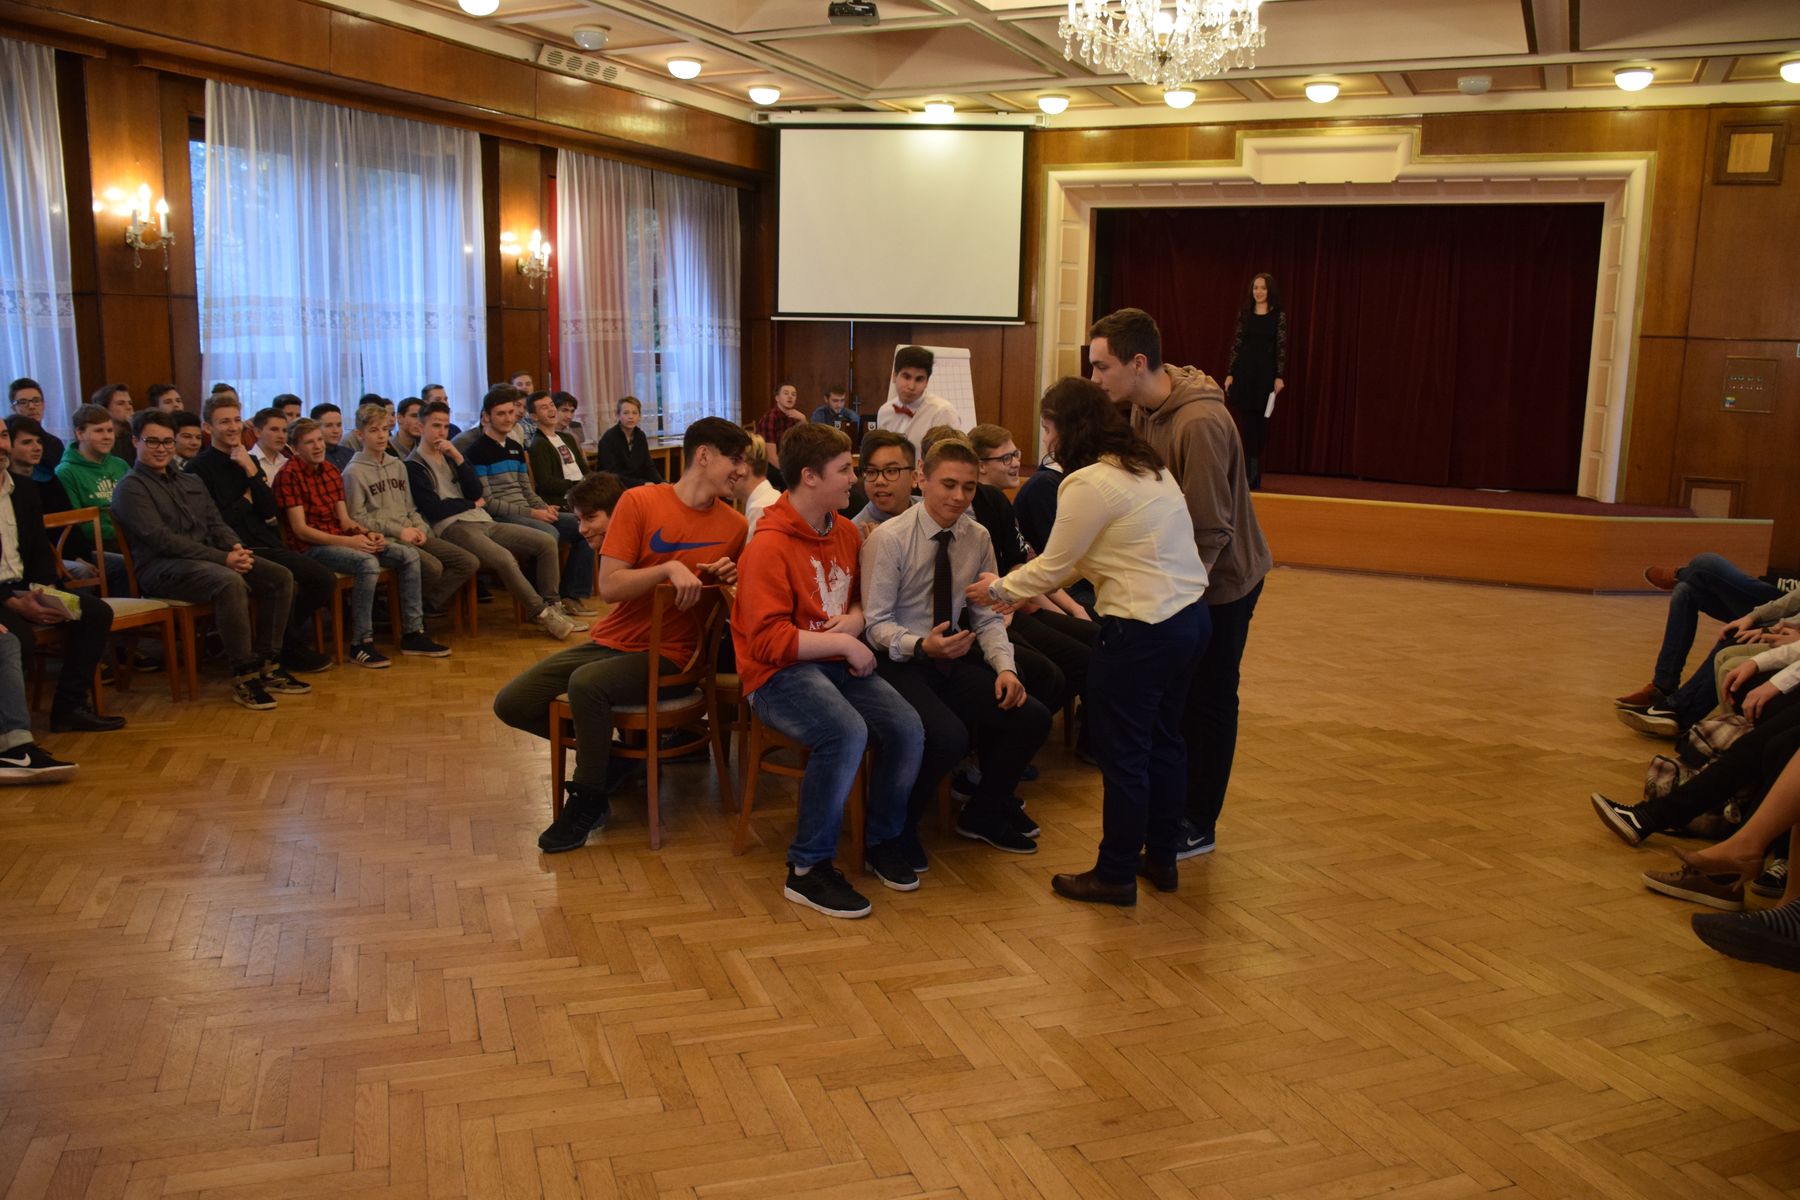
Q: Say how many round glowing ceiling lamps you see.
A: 9